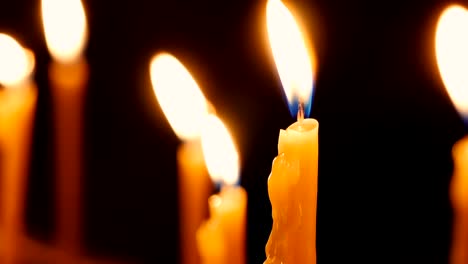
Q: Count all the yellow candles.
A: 6